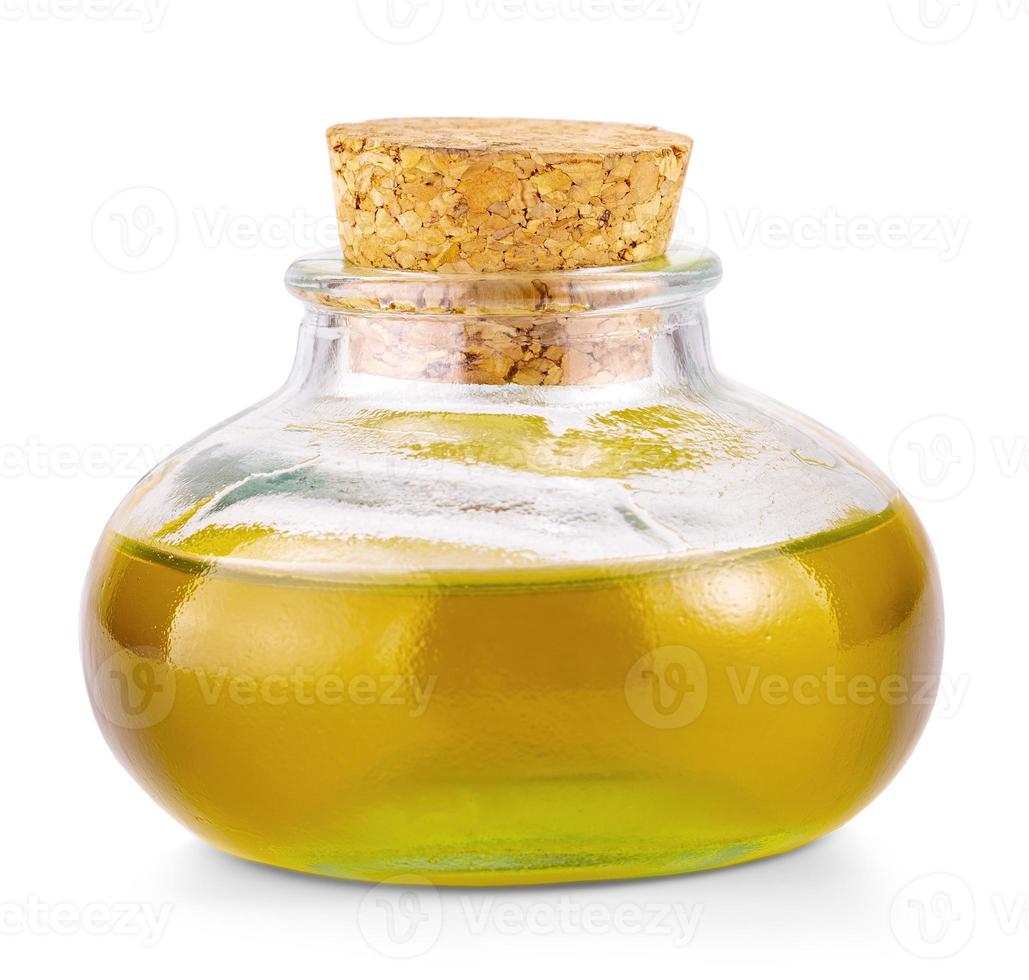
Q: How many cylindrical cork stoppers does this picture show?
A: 1